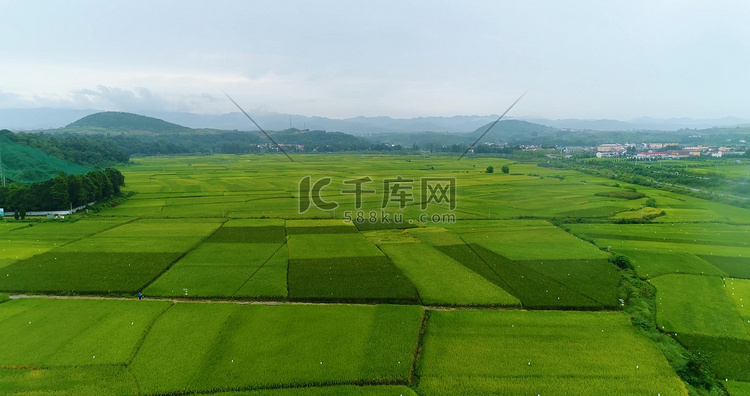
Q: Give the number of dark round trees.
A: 2